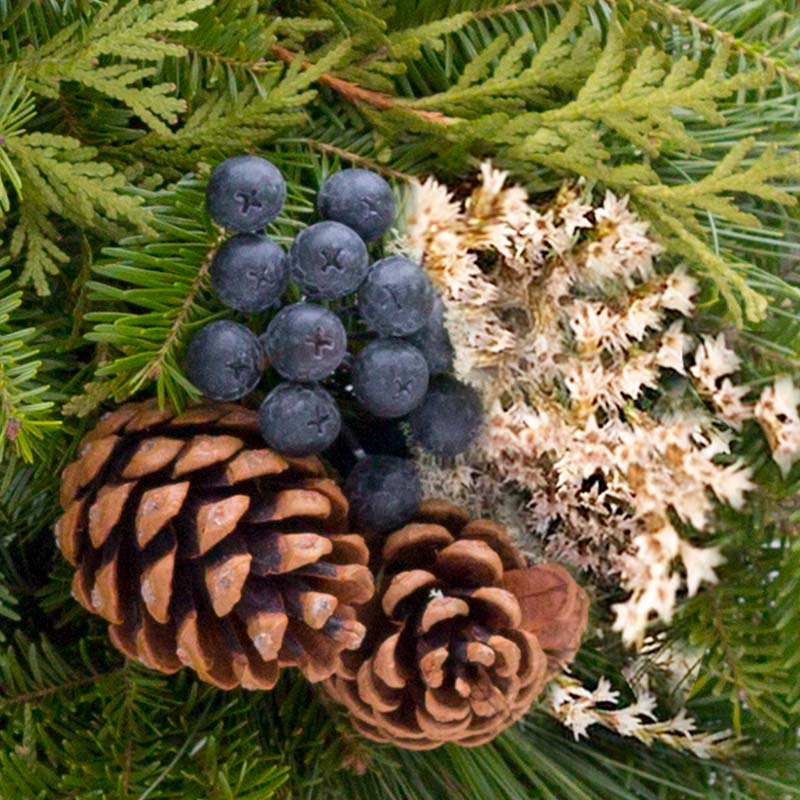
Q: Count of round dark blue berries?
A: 12